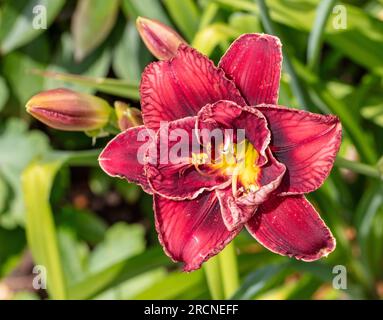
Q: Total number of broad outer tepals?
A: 6